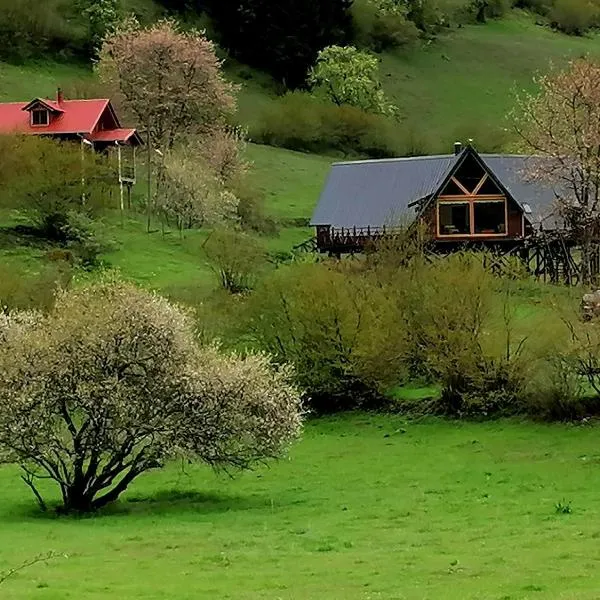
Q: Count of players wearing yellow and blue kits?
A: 0